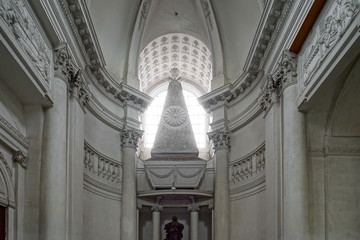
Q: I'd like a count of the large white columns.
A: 4